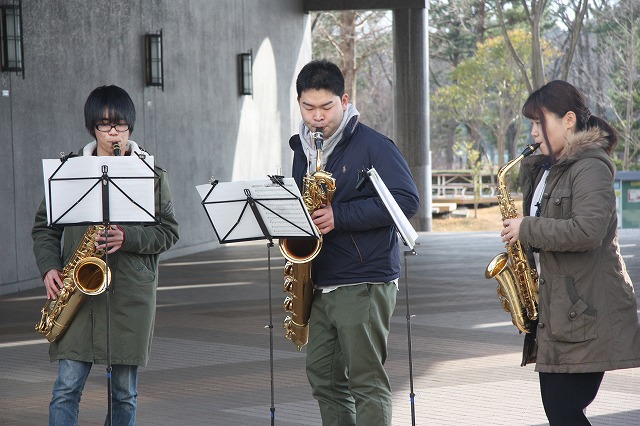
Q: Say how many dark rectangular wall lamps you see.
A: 3